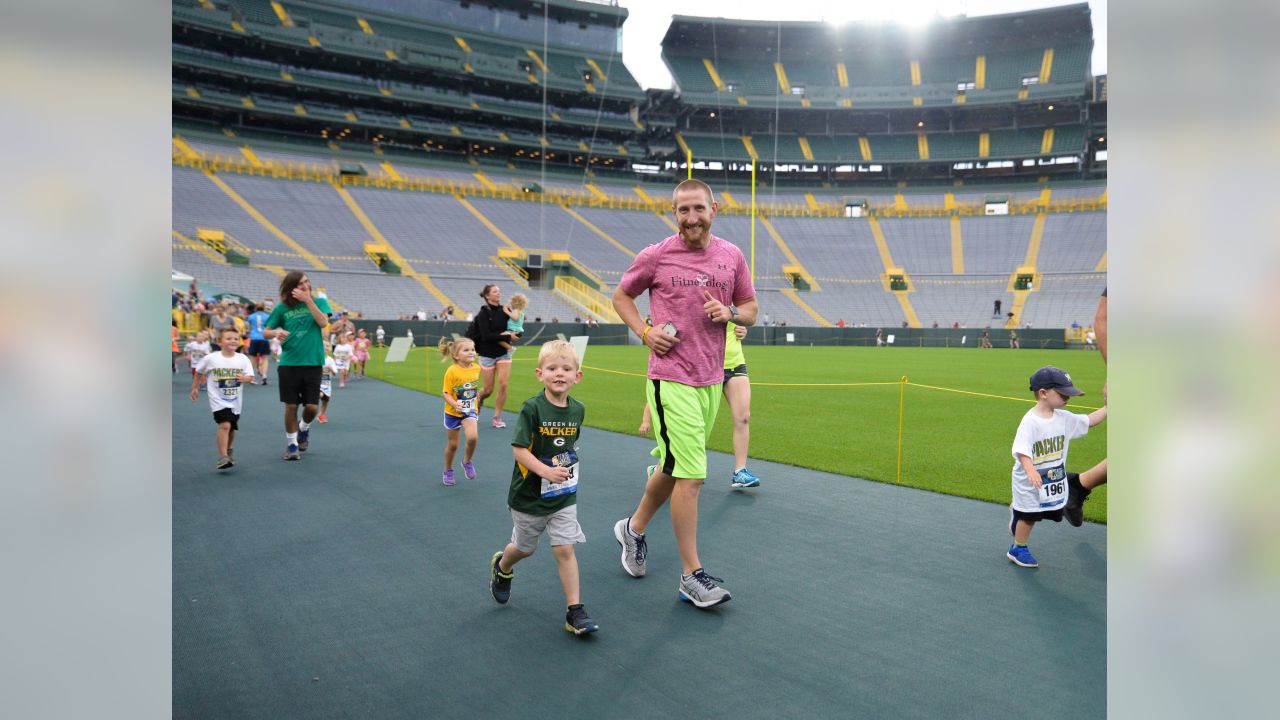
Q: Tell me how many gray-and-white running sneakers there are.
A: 2